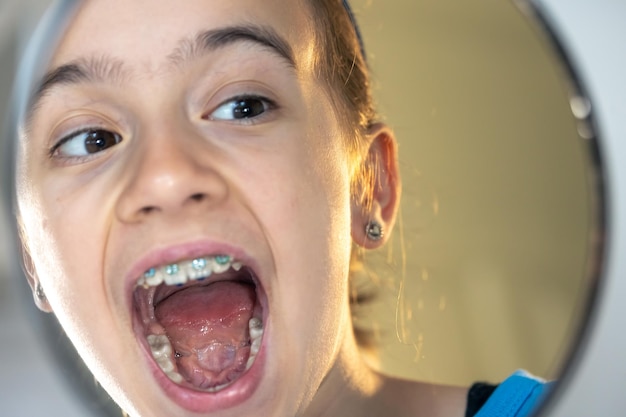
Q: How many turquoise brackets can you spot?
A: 4